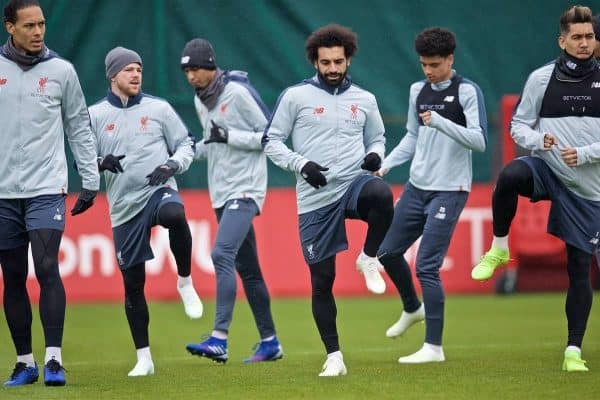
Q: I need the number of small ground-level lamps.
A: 0